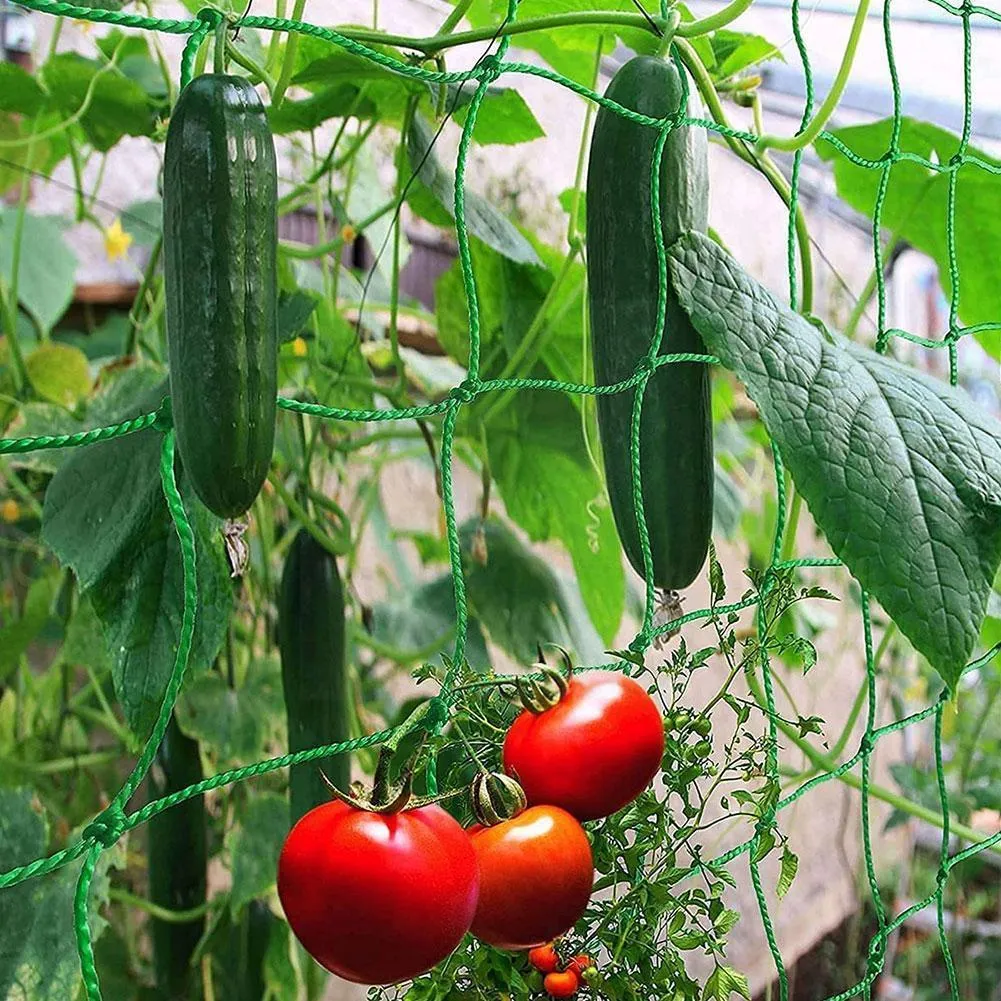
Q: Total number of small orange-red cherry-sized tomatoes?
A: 3